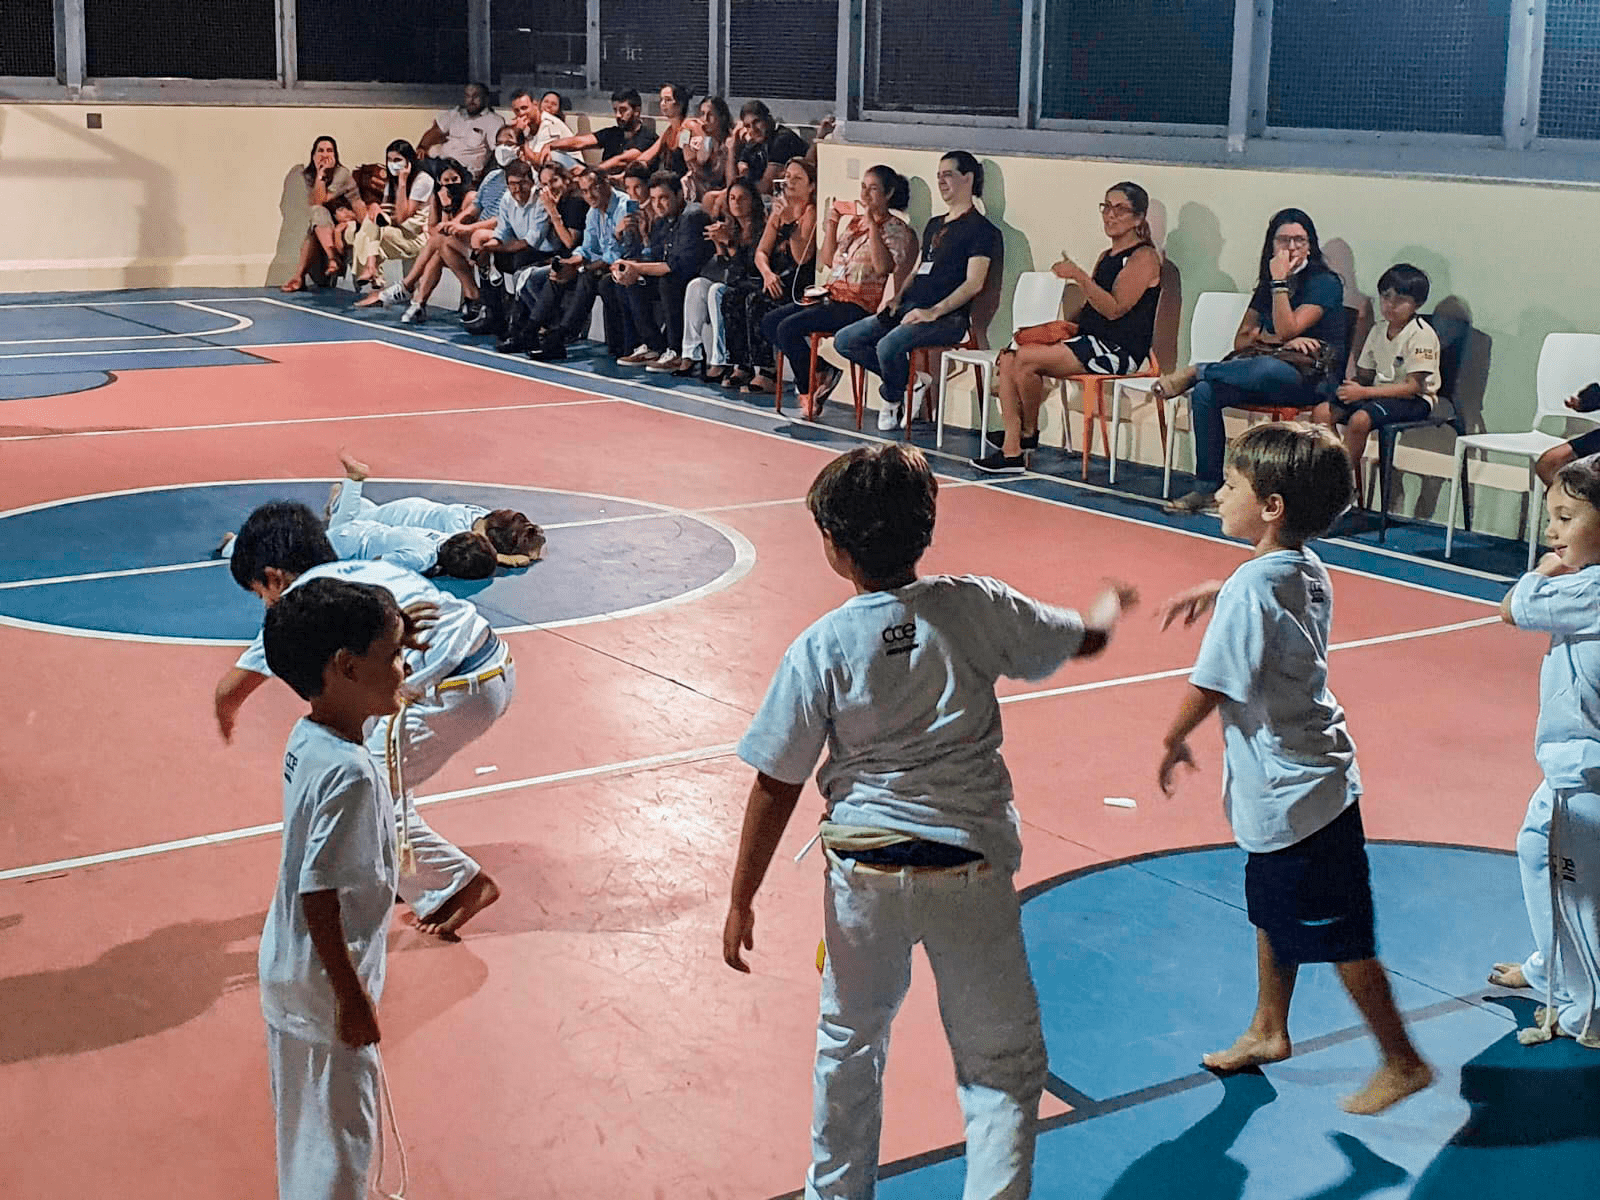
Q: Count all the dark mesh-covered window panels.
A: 10